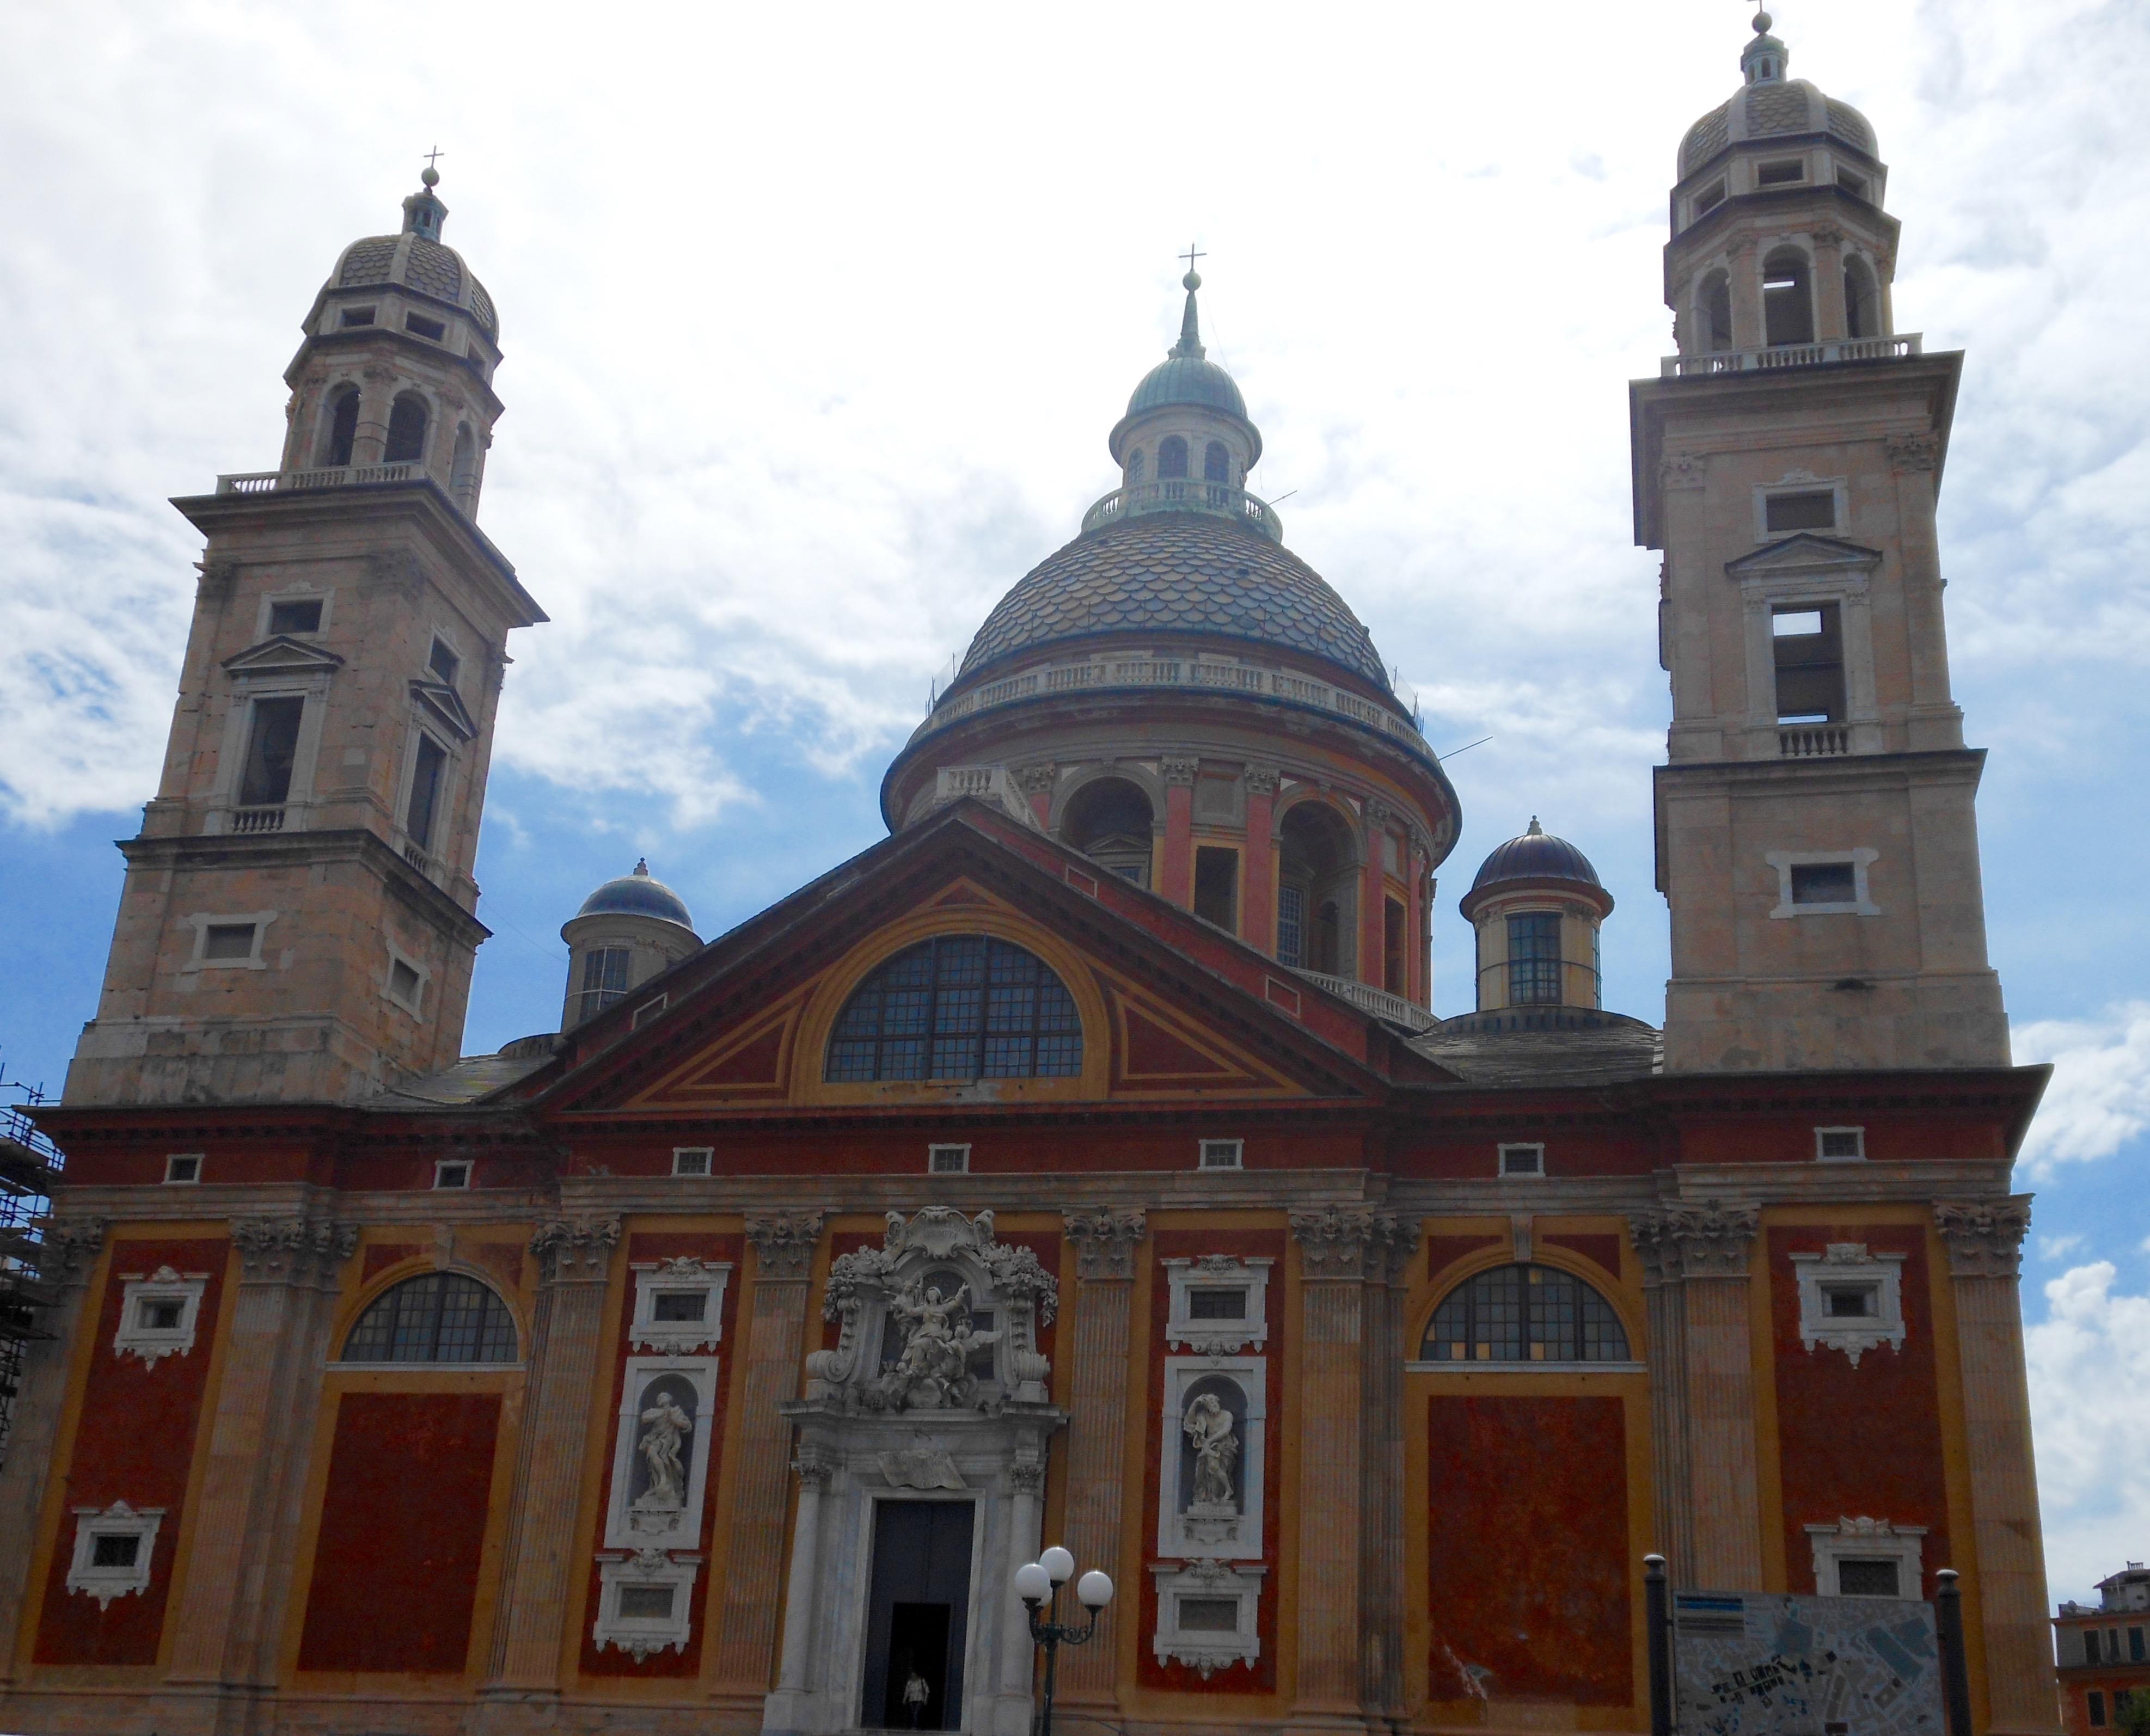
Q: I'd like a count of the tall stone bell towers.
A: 2